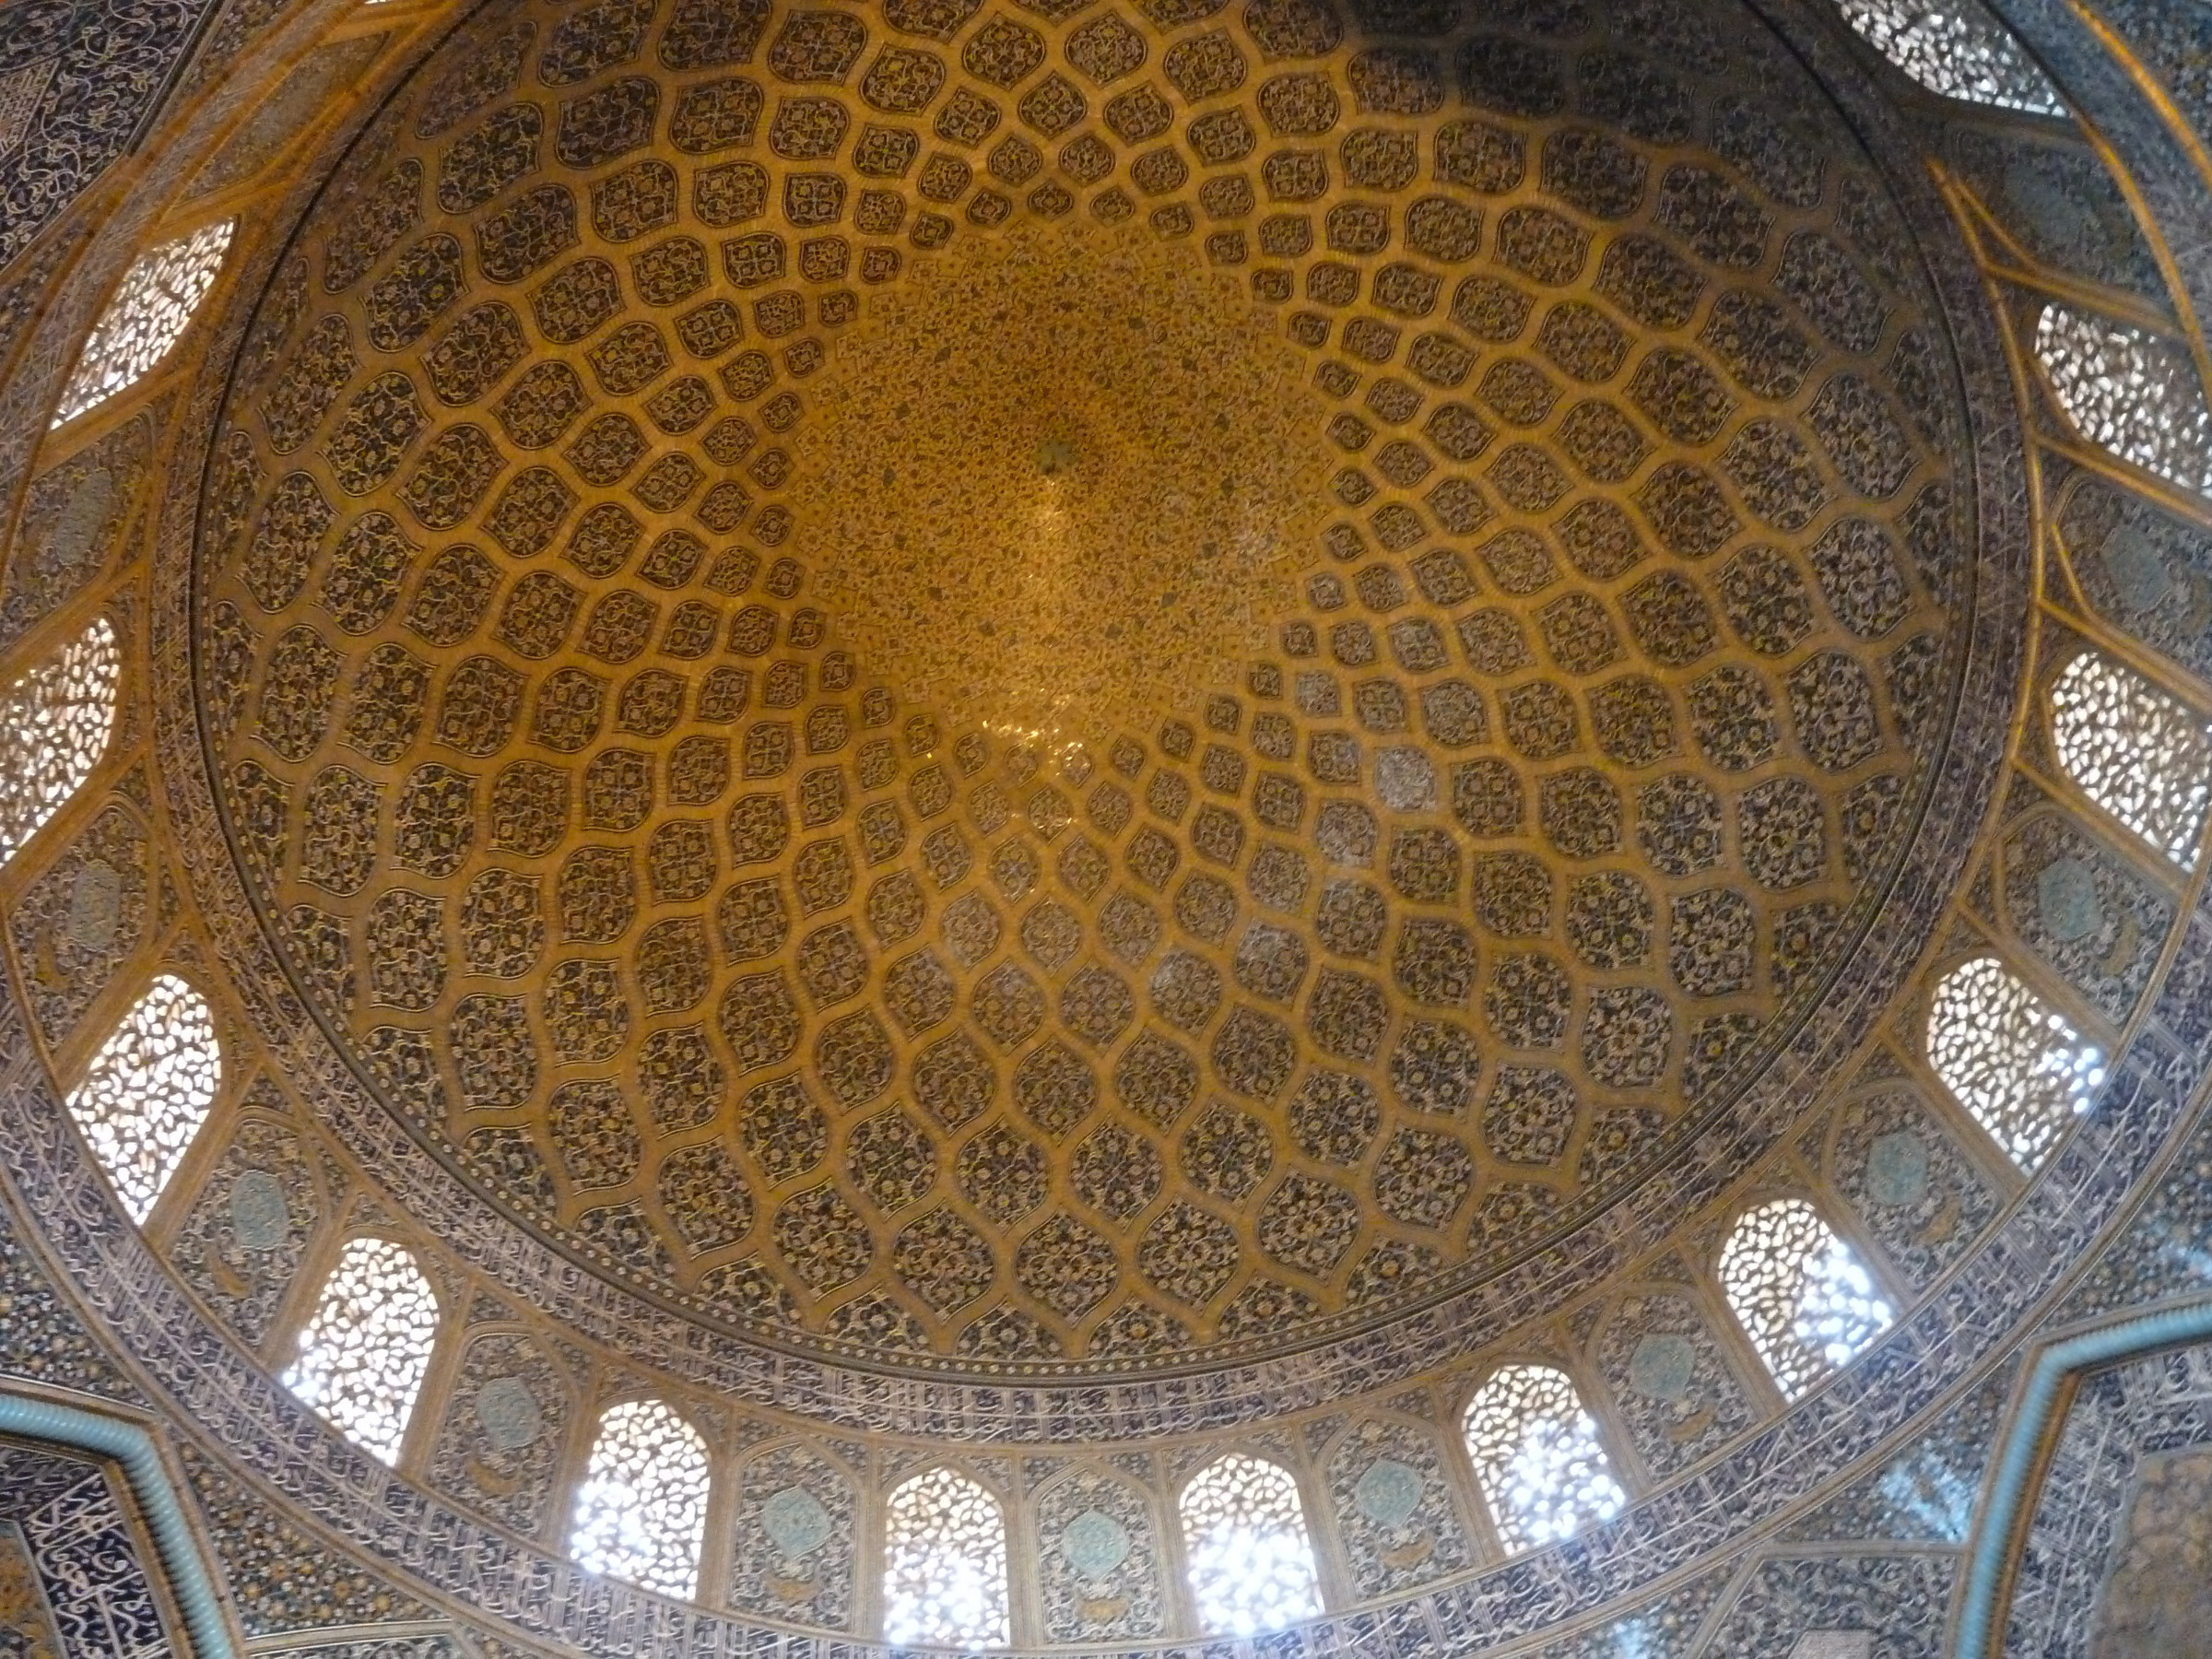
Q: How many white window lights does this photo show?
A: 13